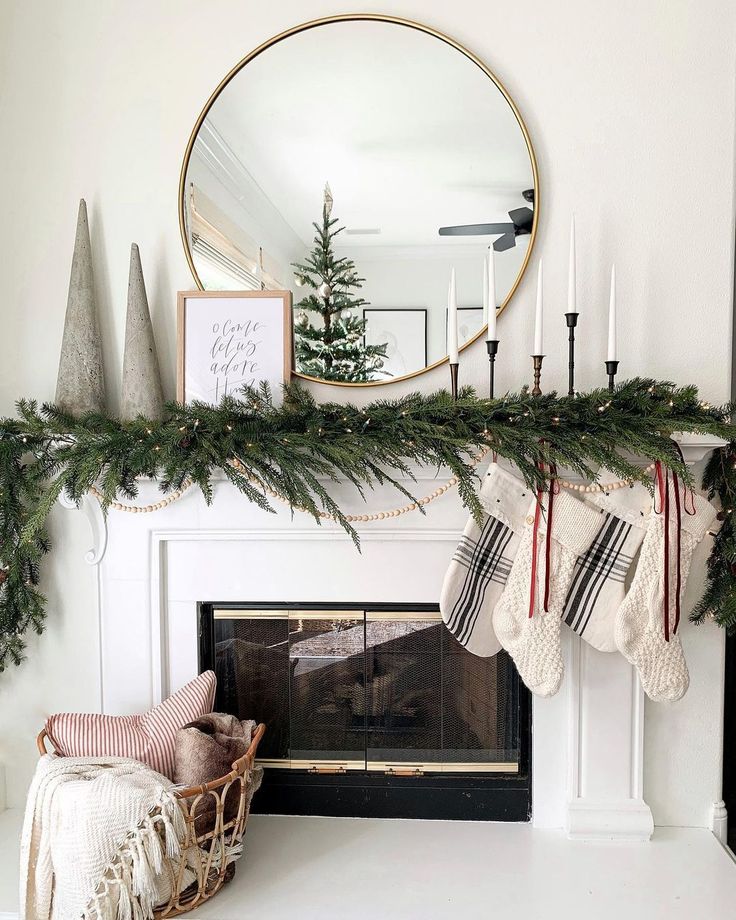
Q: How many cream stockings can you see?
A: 2